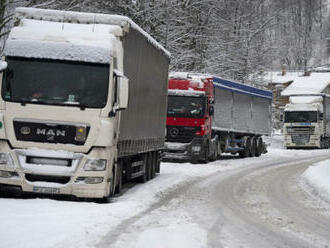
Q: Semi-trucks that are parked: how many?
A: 3